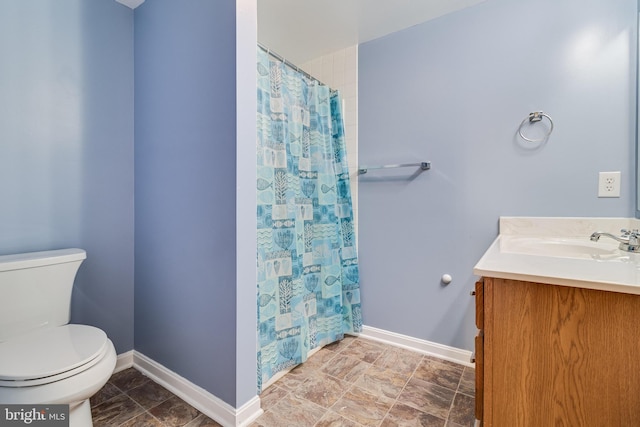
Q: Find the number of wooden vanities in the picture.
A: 1